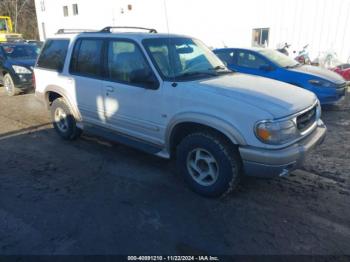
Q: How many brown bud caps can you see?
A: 0